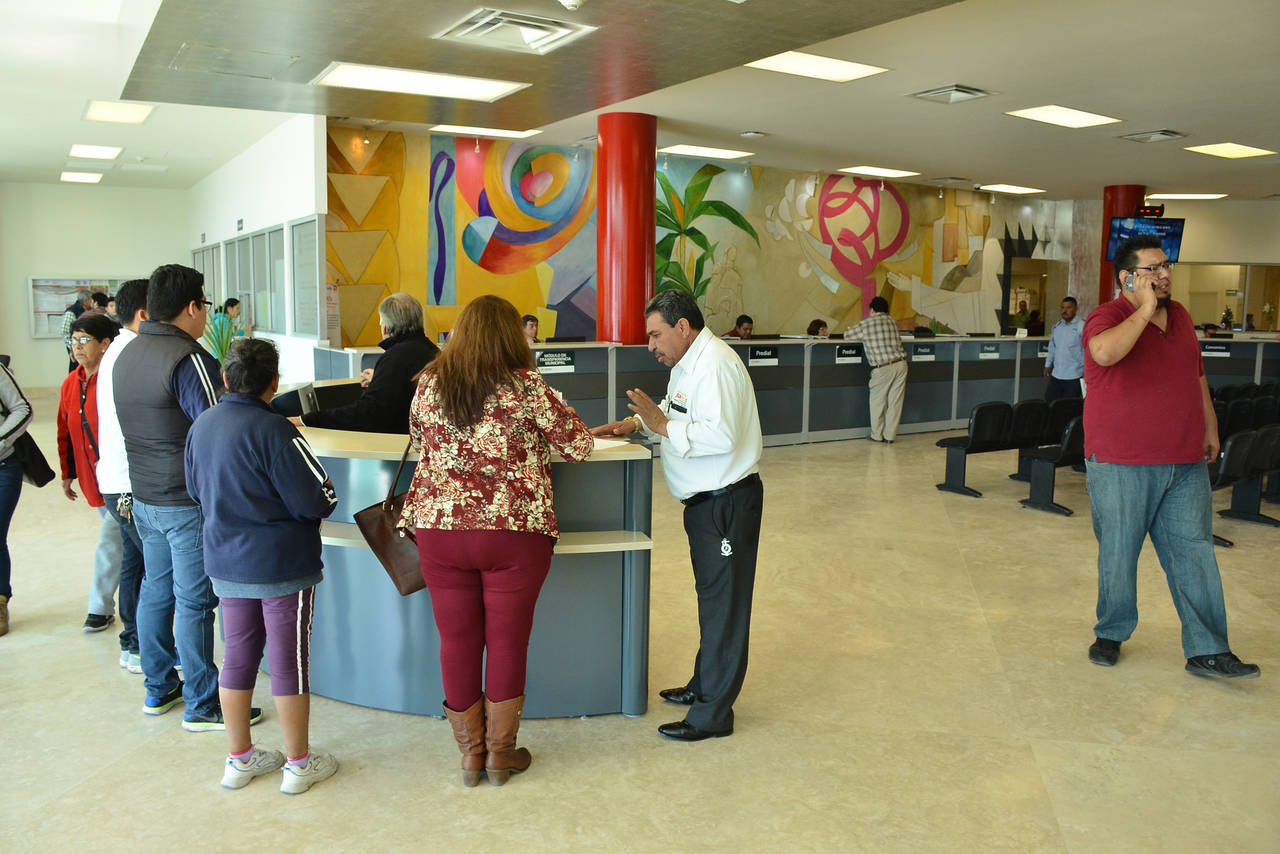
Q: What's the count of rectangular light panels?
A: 12